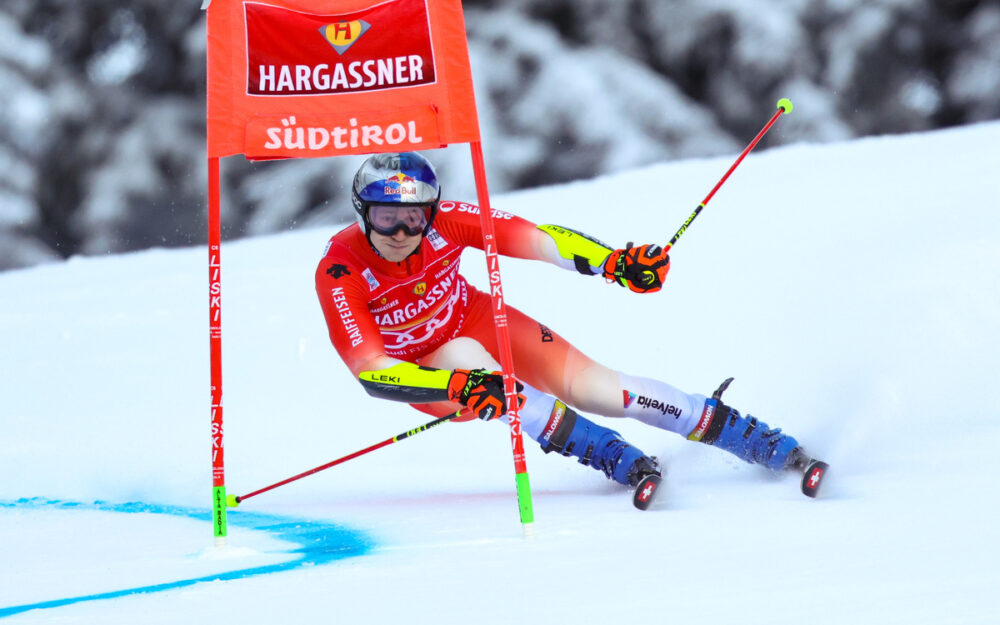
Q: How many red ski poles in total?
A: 2